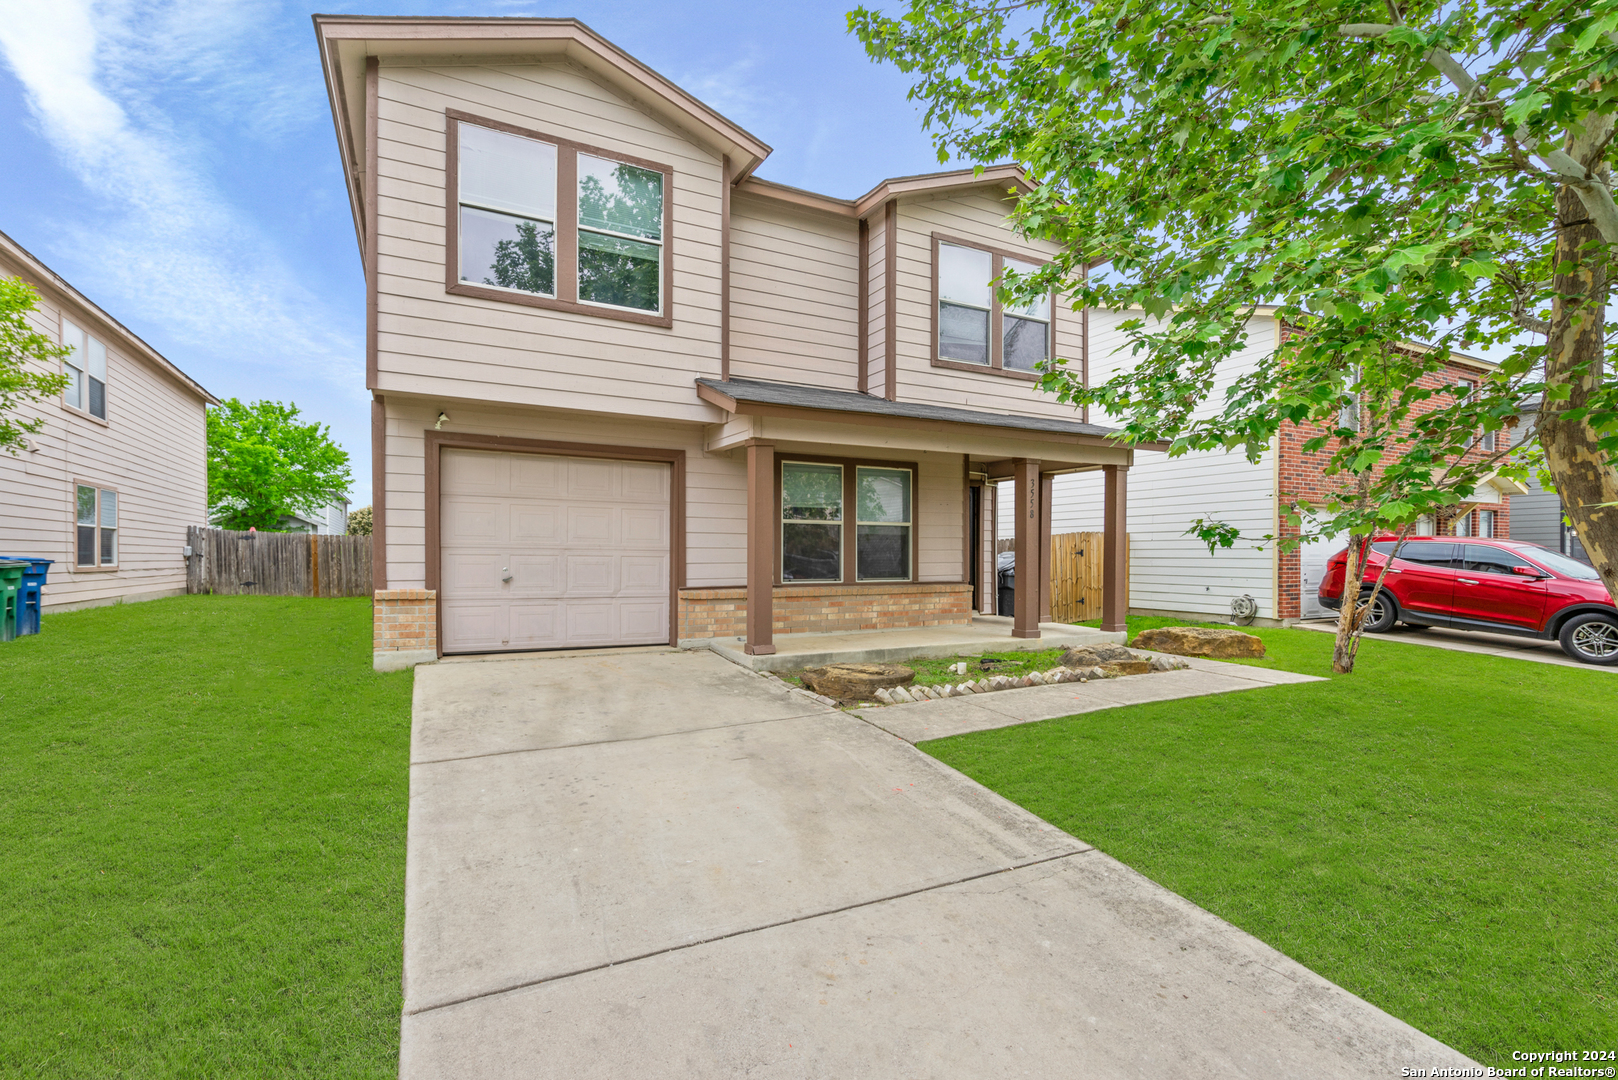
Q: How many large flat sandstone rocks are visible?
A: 3